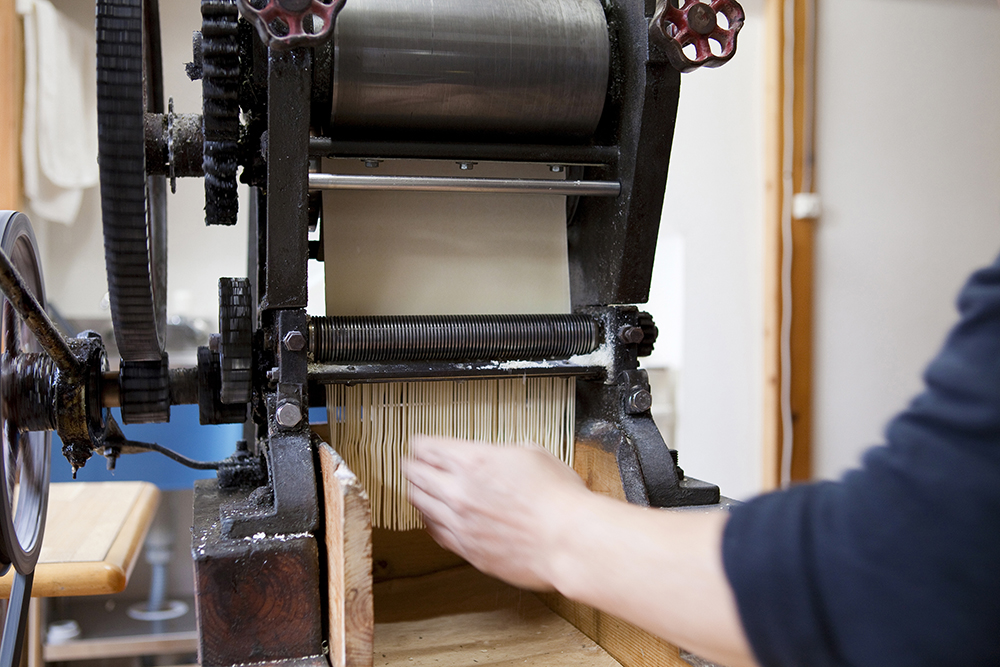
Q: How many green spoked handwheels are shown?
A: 0